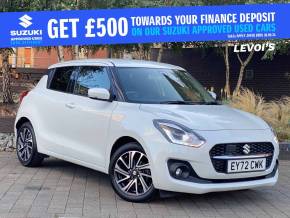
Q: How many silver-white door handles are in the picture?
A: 1